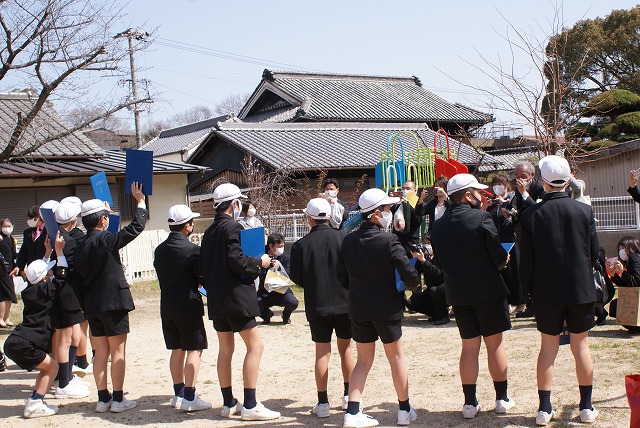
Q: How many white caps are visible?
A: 11